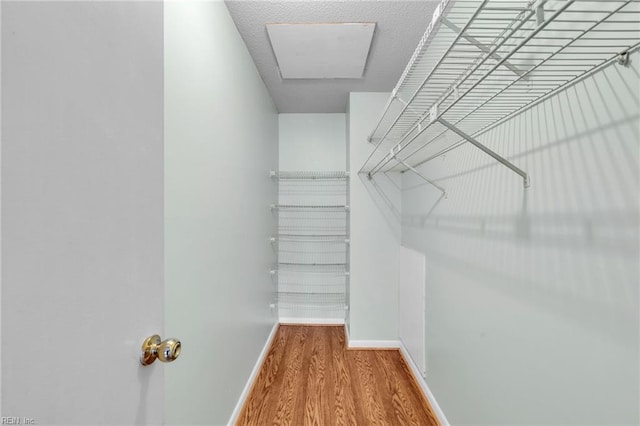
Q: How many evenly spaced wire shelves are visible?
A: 5